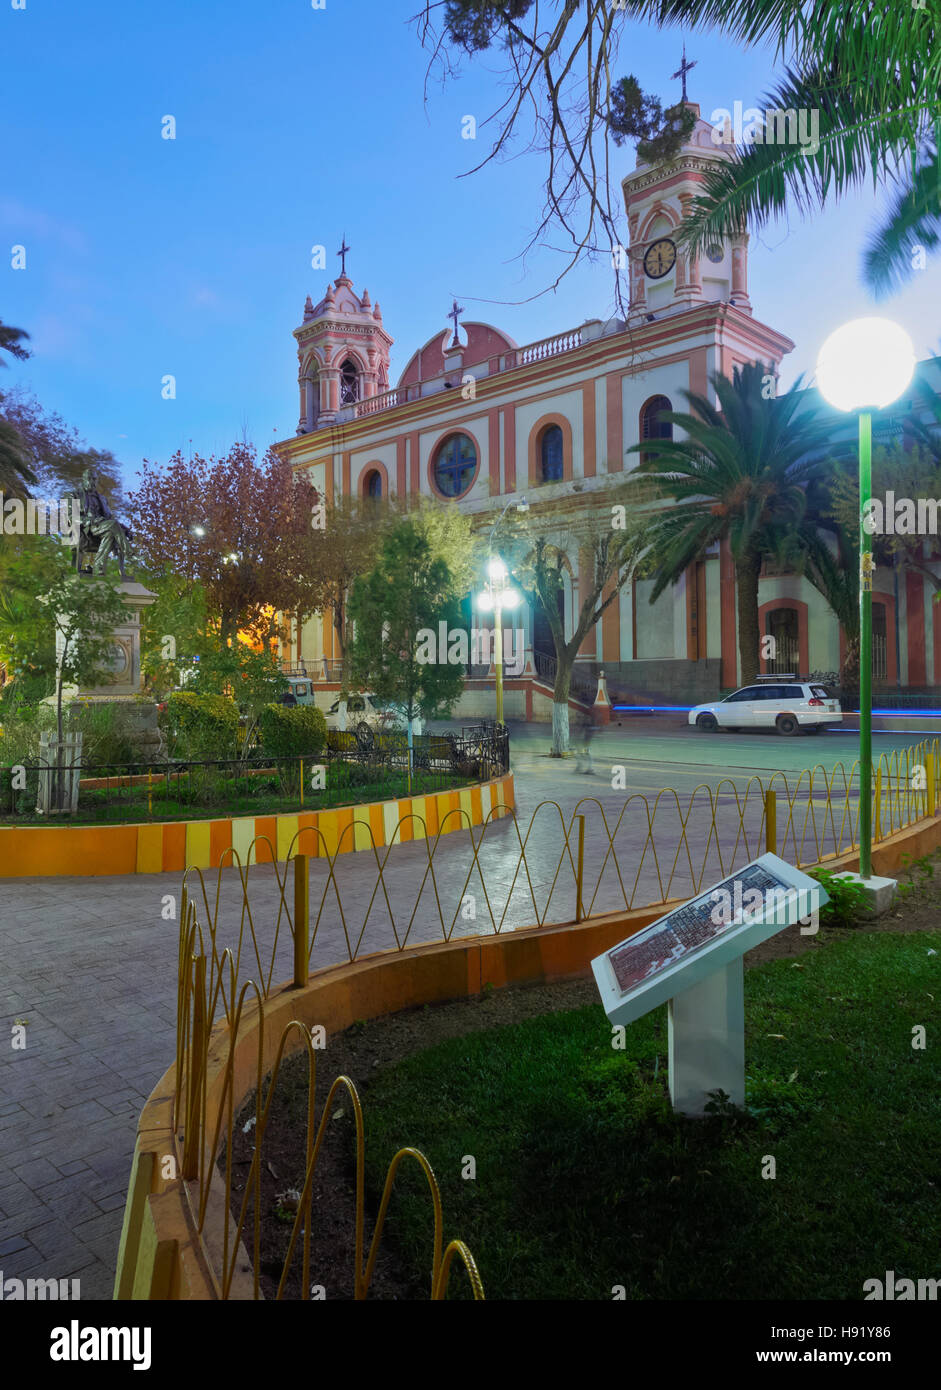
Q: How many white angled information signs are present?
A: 1